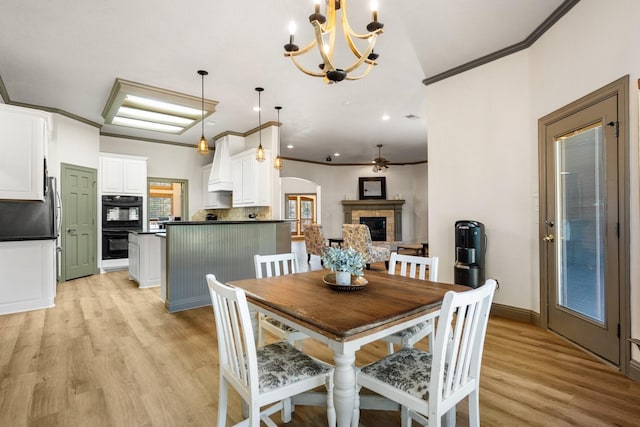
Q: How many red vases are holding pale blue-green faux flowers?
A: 0